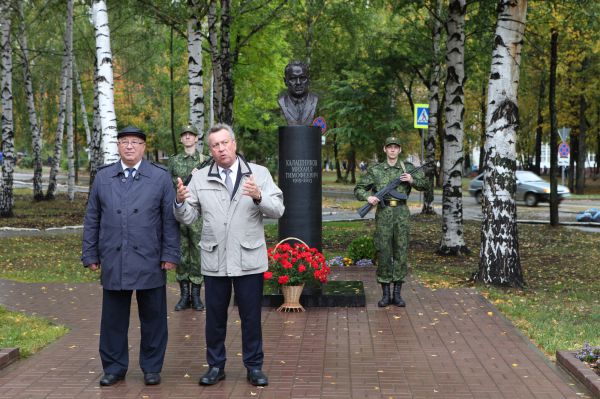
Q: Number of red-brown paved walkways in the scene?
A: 1